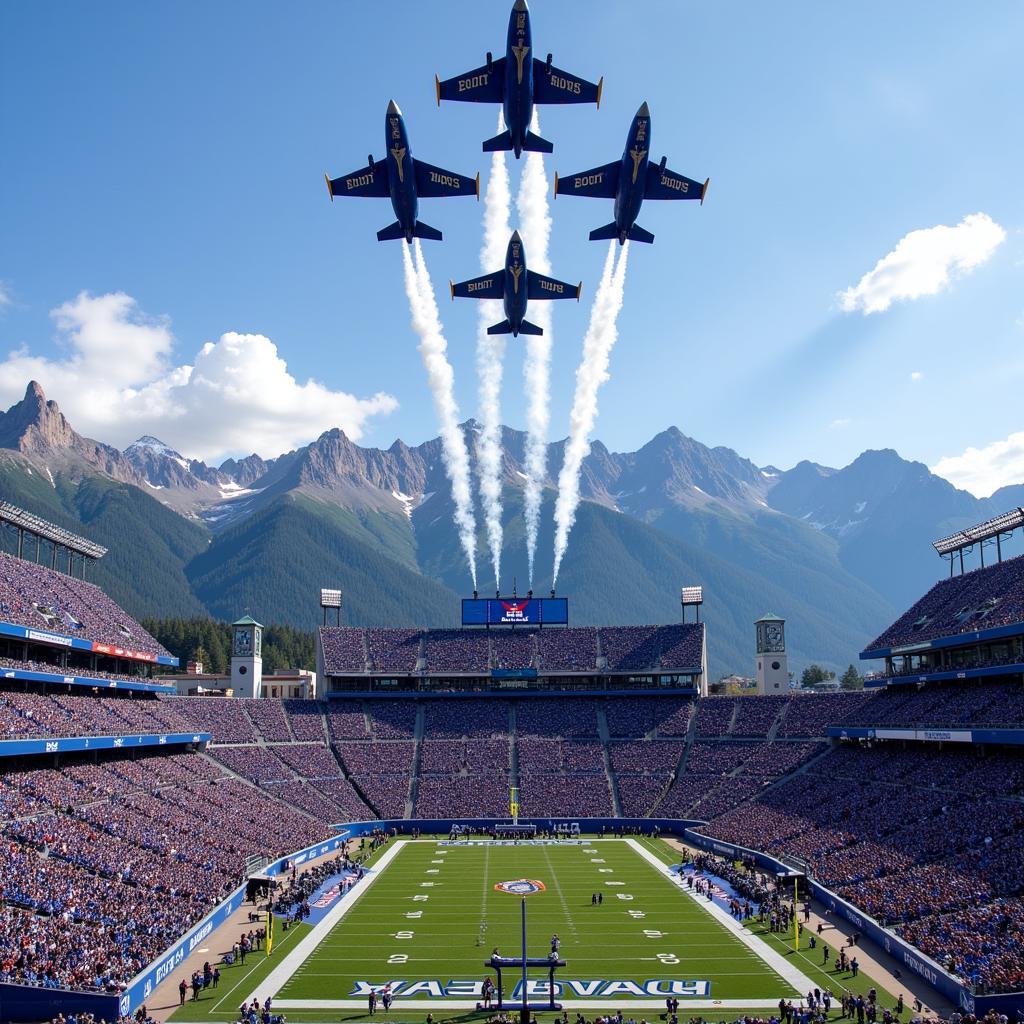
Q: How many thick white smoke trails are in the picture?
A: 4